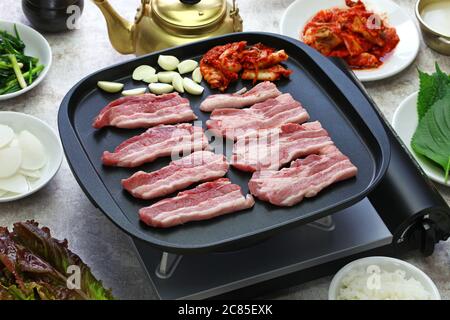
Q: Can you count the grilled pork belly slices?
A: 8